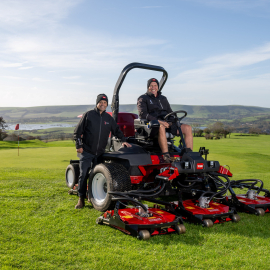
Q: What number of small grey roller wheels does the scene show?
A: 5